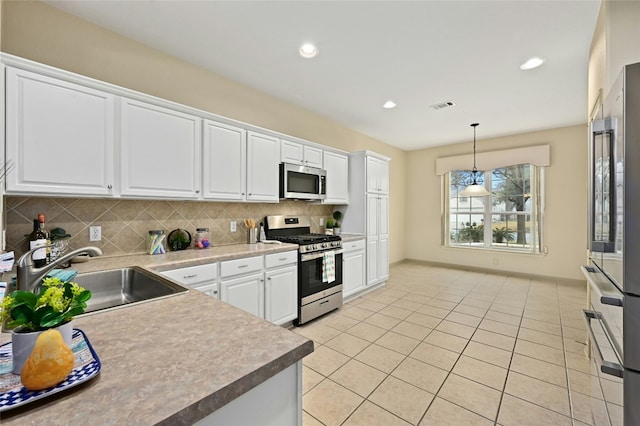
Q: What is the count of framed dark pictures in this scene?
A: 0